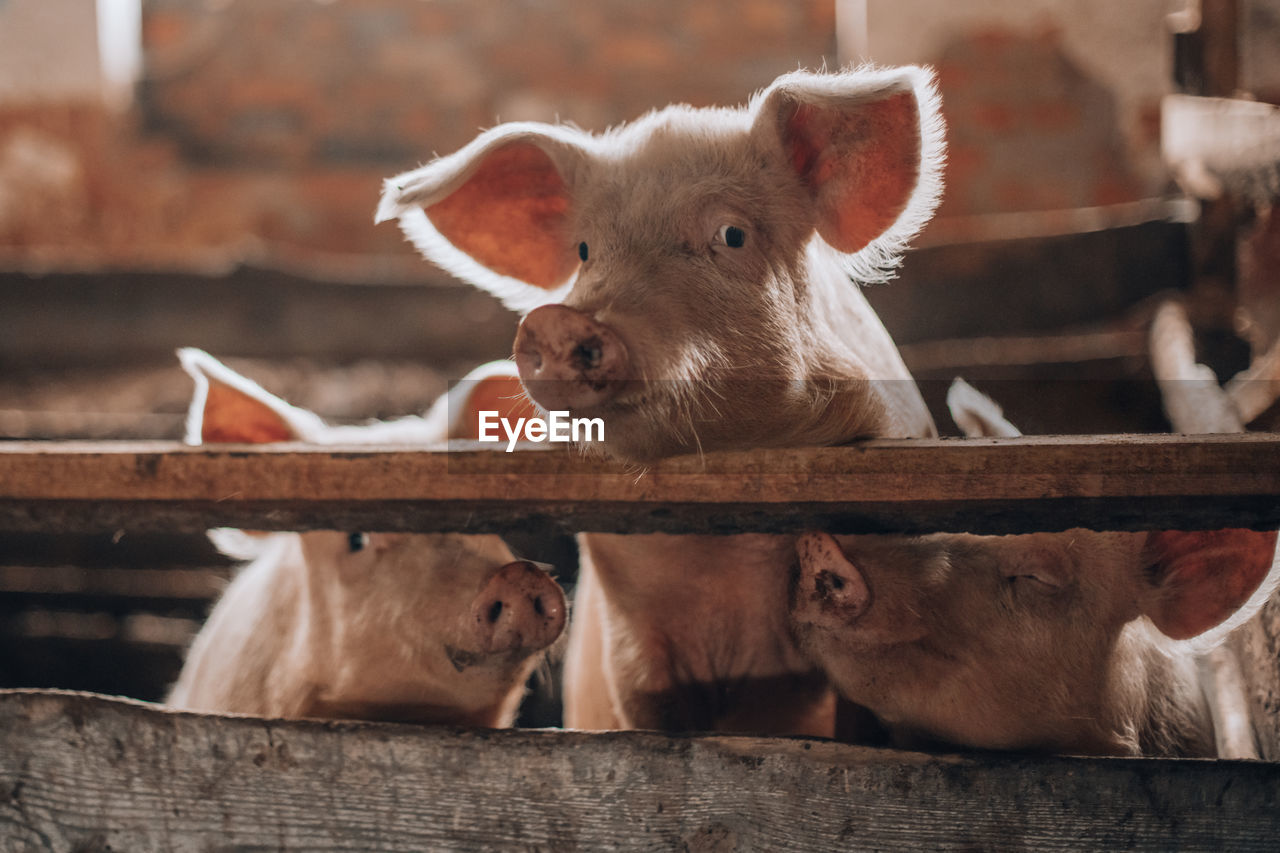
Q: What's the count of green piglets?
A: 0